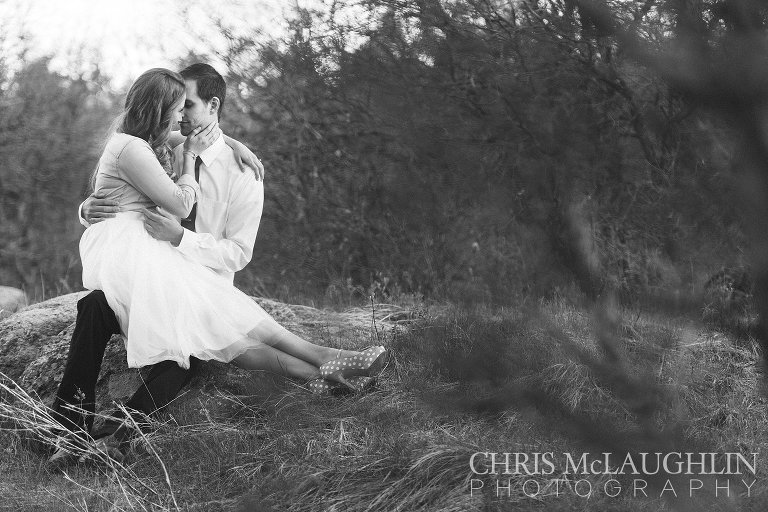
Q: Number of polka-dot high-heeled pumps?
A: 2